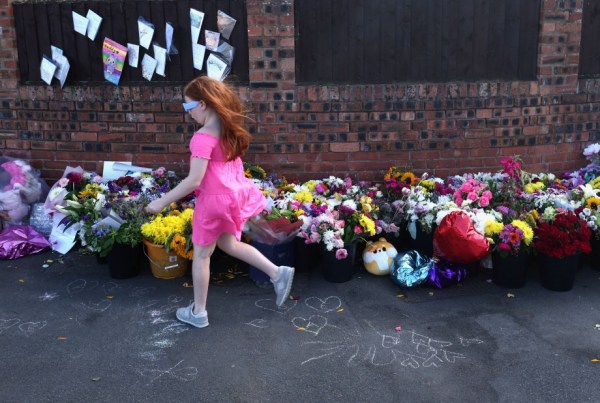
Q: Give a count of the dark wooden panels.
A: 3